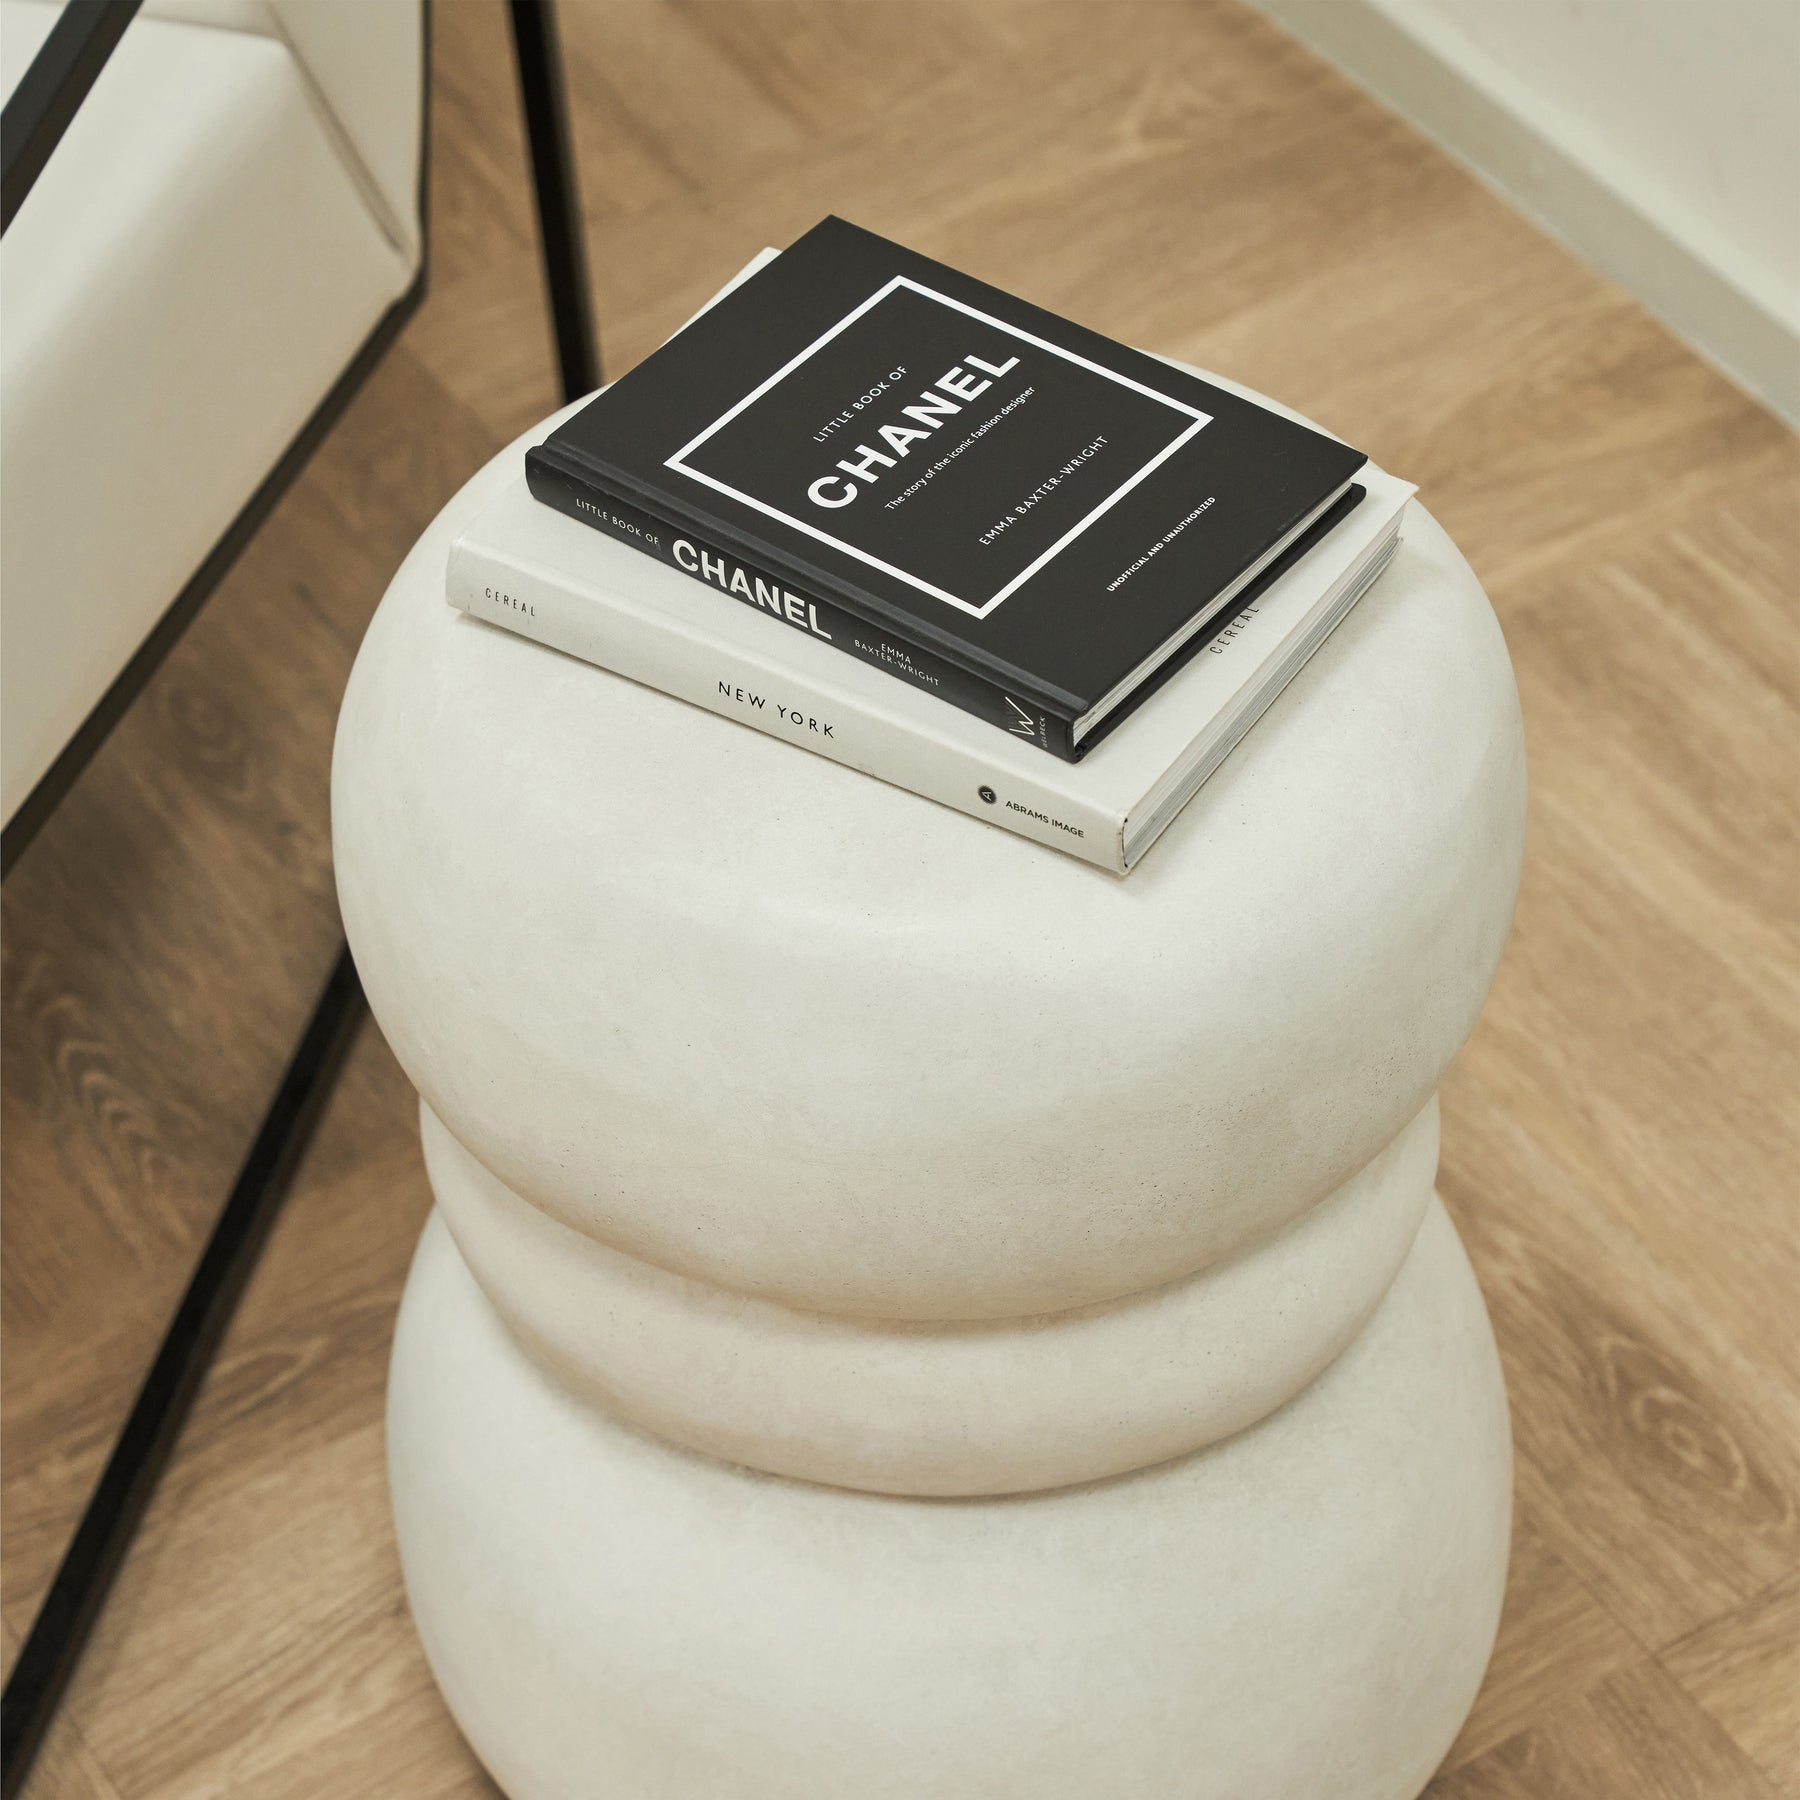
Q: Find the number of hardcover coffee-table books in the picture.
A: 2